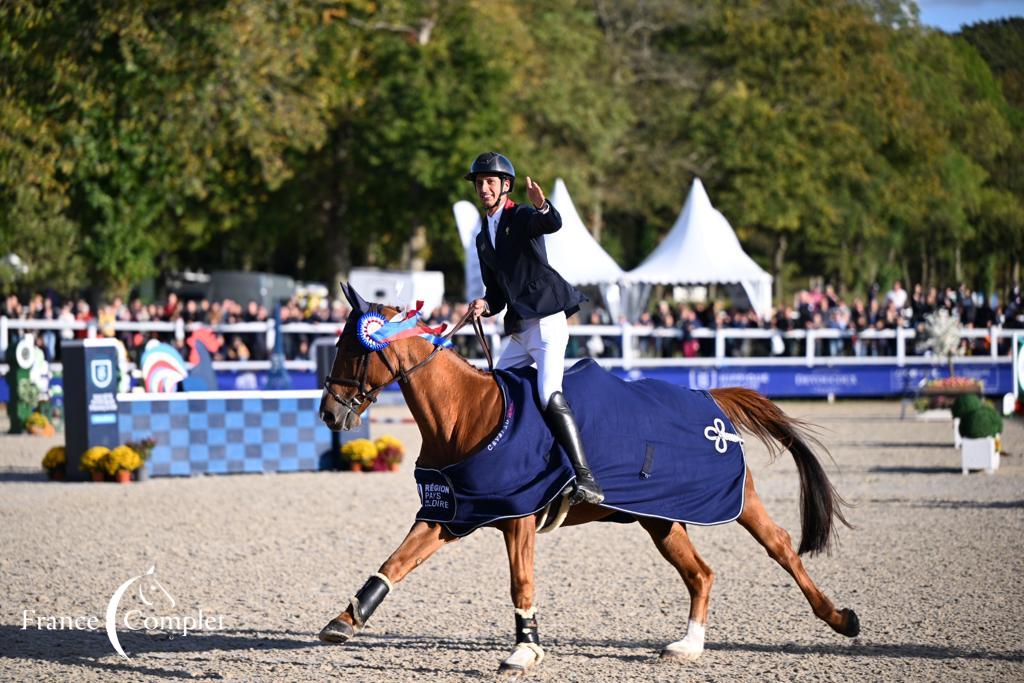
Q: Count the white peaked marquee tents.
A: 2